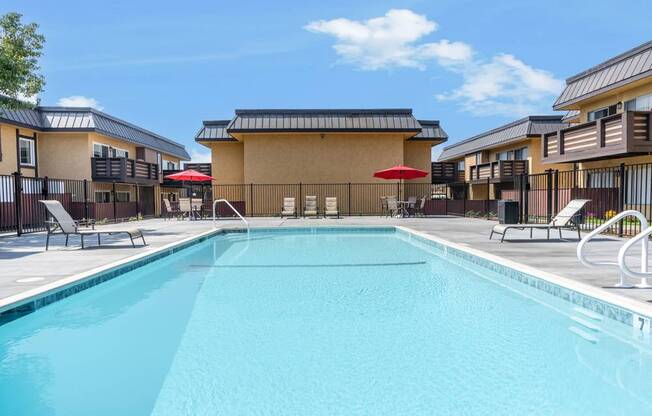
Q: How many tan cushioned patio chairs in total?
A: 3